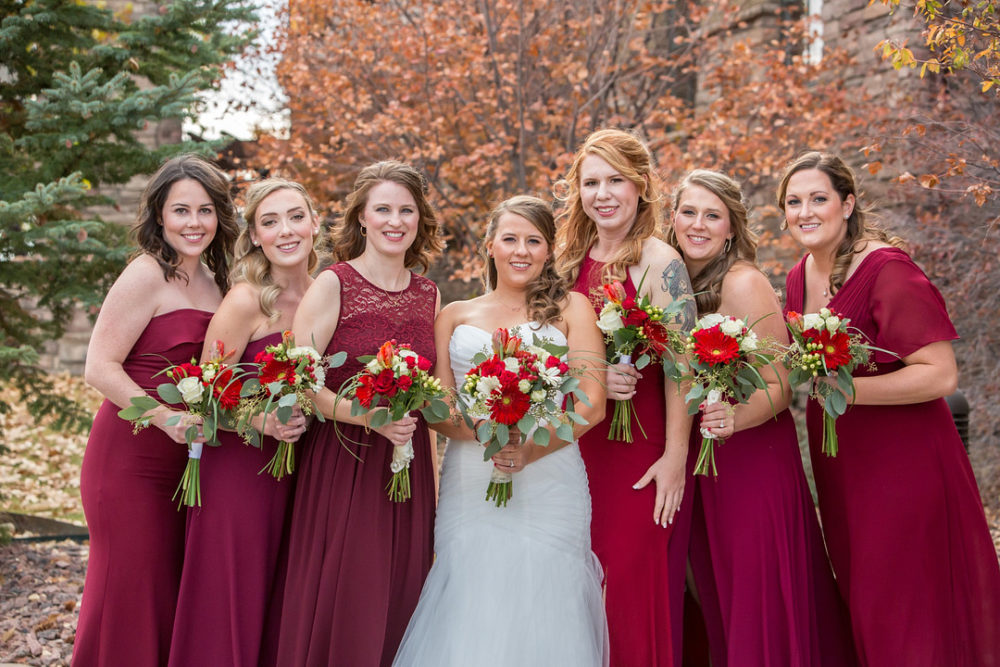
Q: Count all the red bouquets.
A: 7